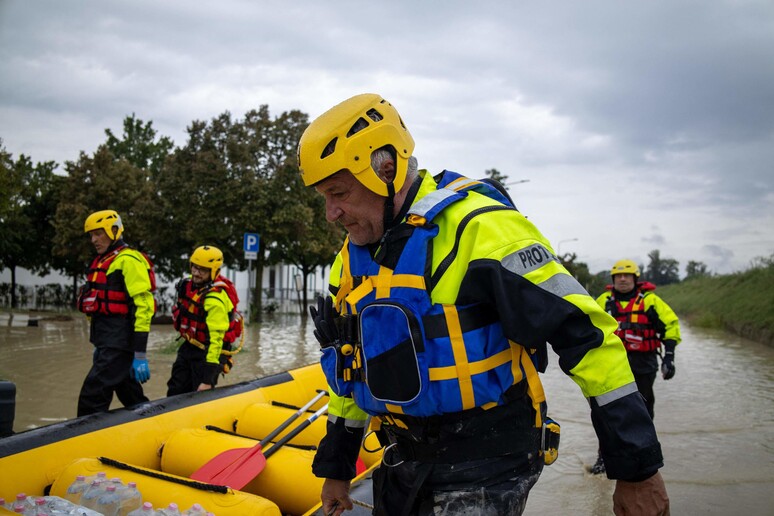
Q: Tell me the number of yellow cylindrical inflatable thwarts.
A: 3